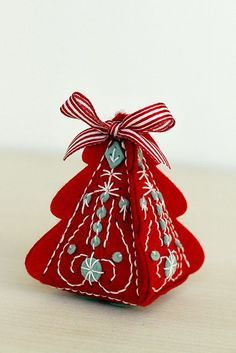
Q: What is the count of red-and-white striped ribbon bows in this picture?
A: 1